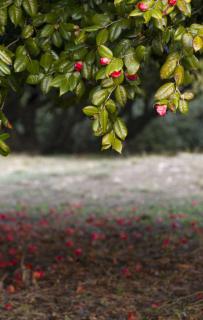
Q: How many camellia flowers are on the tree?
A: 7